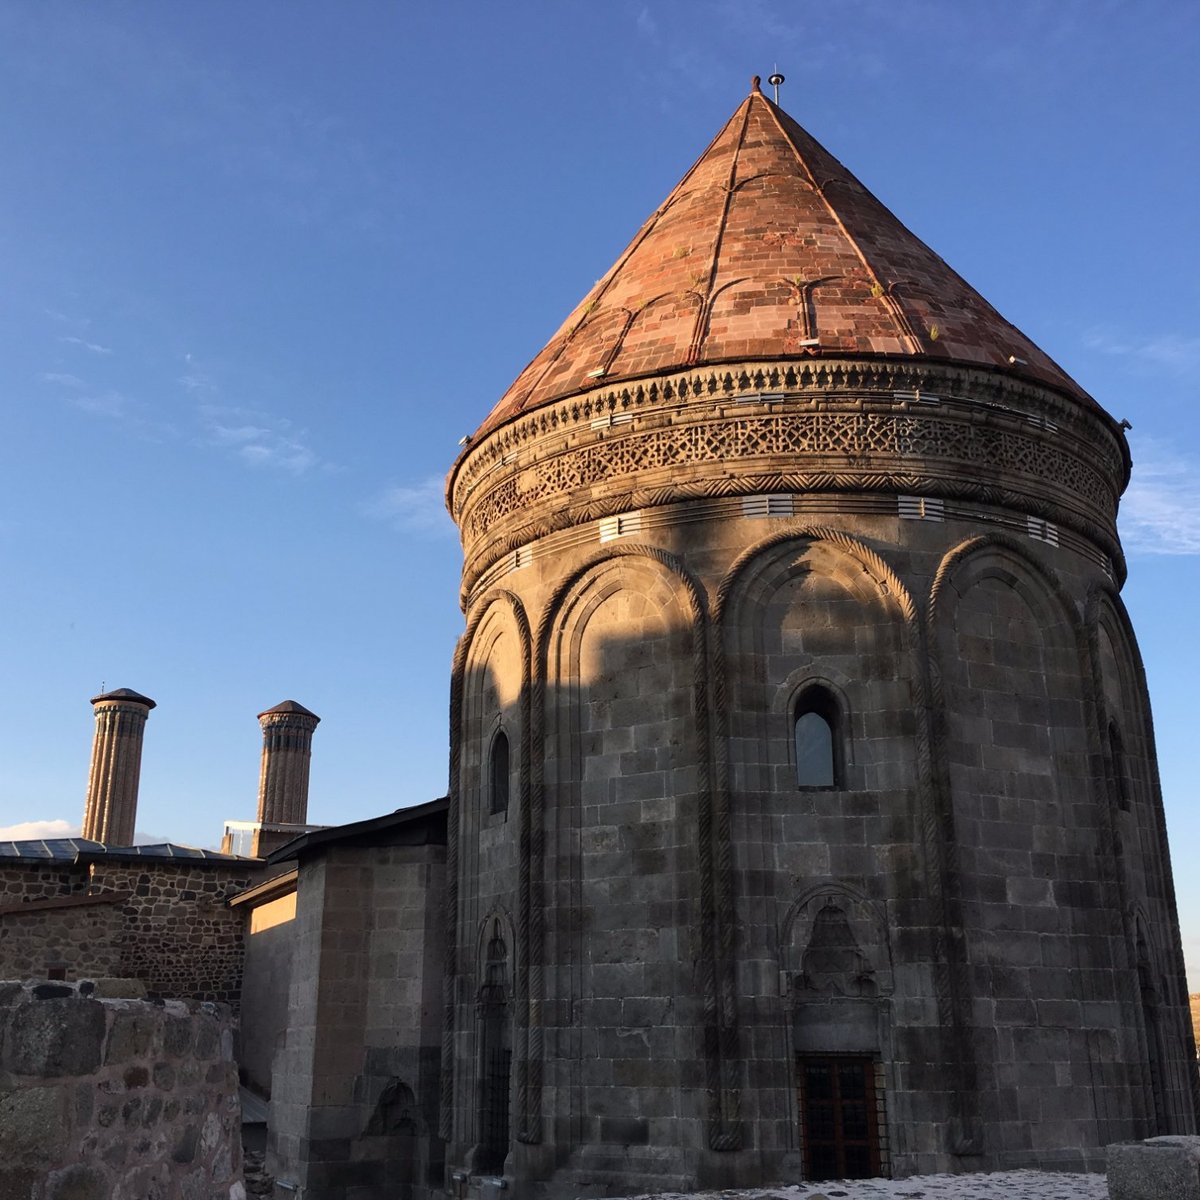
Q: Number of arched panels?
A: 5